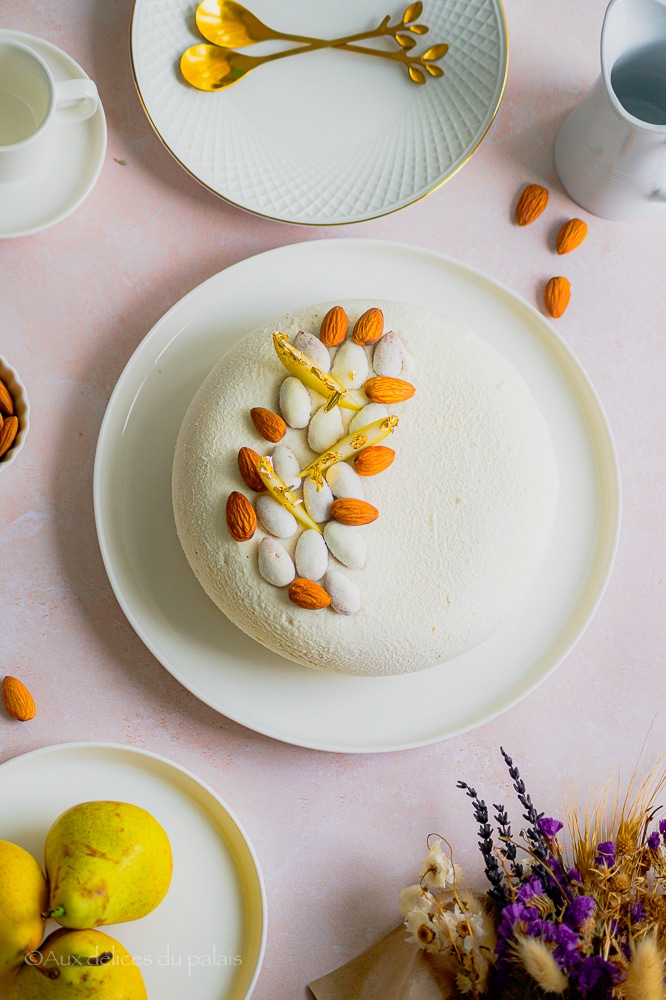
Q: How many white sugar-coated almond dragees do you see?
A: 14